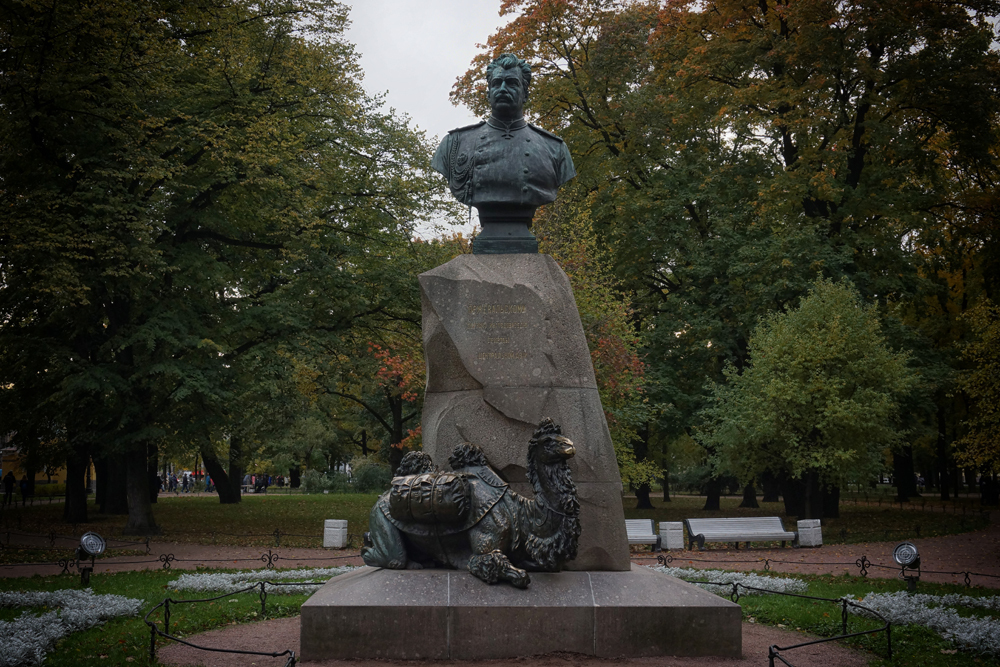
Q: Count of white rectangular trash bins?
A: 3